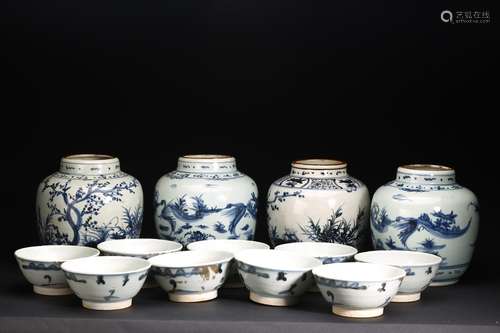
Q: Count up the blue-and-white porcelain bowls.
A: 9